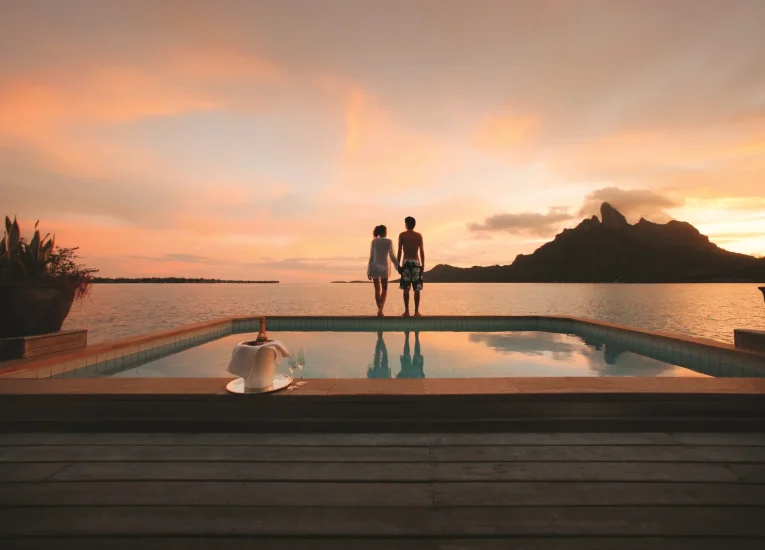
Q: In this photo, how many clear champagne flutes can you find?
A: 2